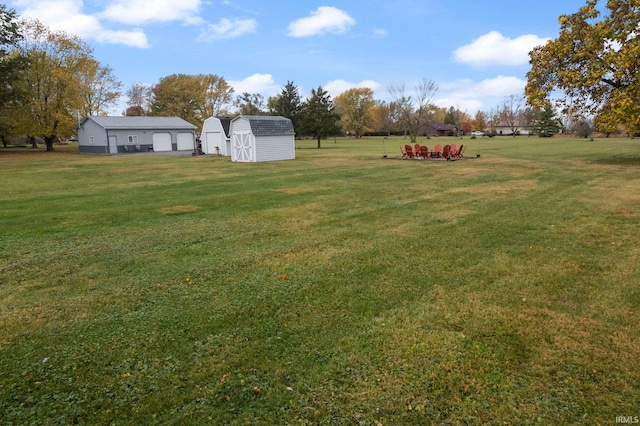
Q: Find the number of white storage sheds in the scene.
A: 2